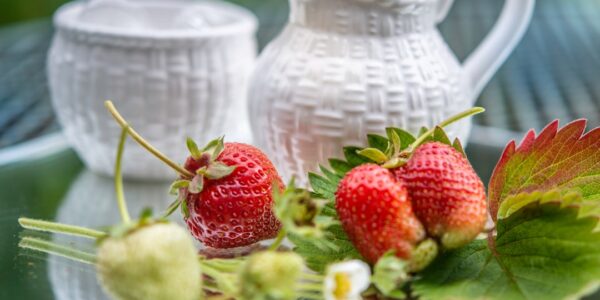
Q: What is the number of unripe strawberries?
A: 2